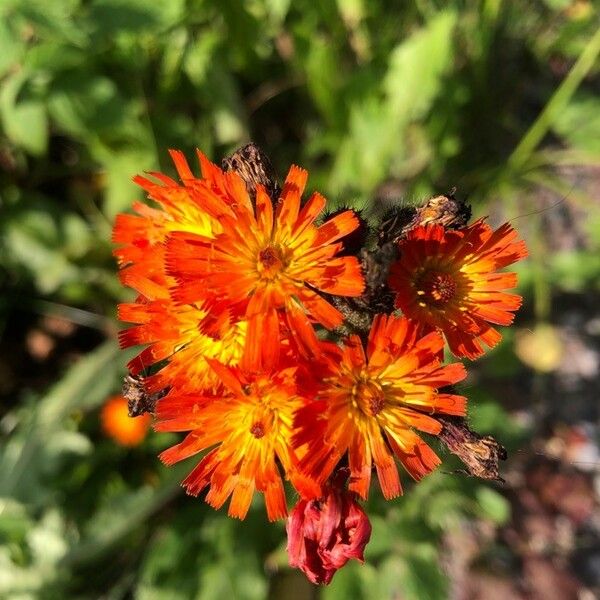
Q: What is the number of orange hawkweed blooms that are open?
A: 6